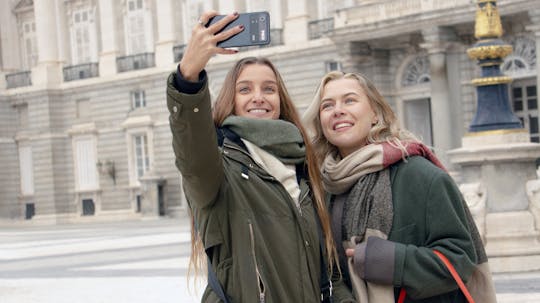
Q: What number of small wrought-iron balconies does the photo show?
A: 6